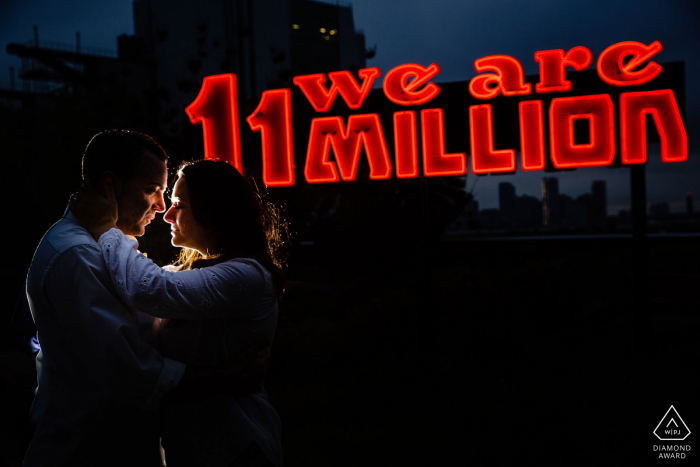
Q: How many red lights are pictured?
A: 14